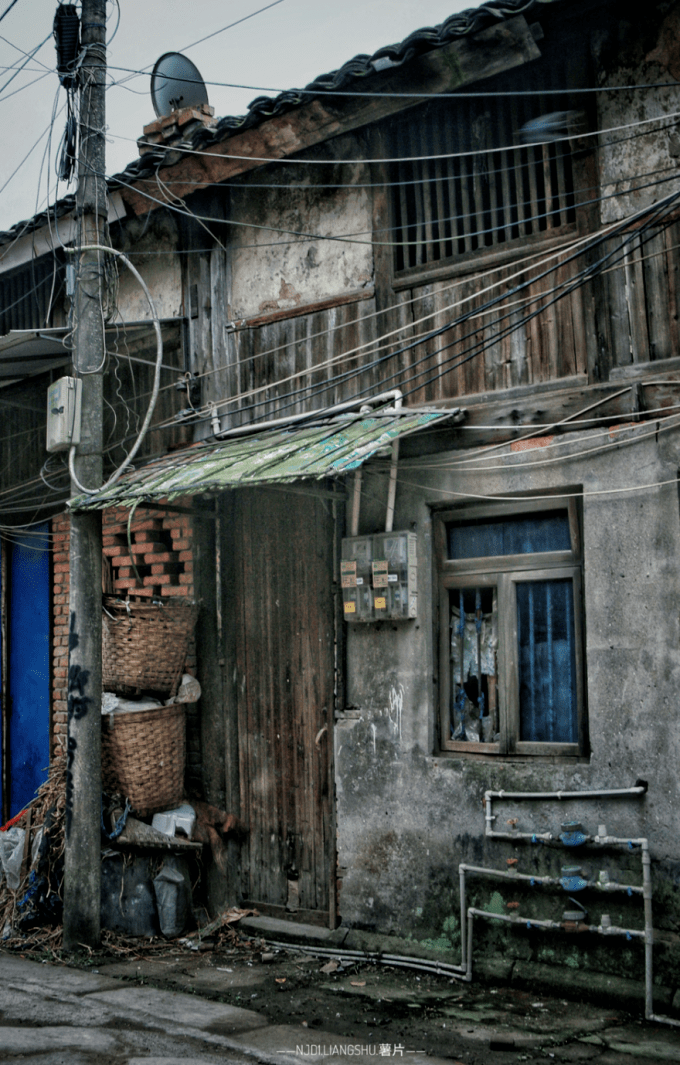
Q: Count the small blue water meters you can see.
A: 2